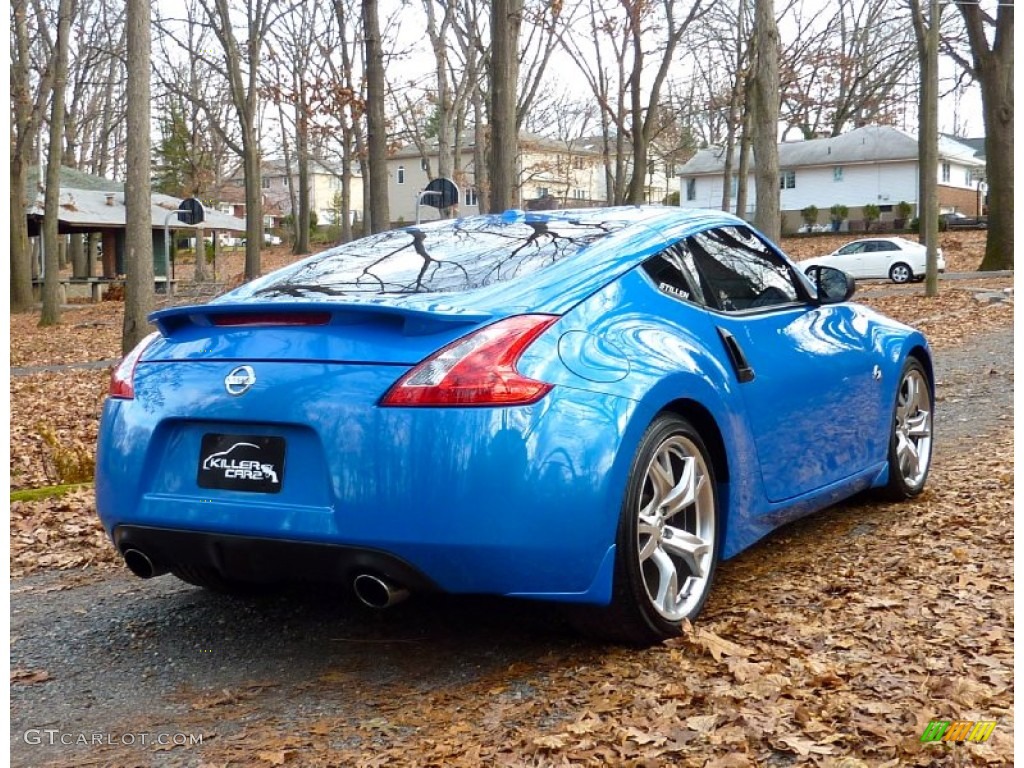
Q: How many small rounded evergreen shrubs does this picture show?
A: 4